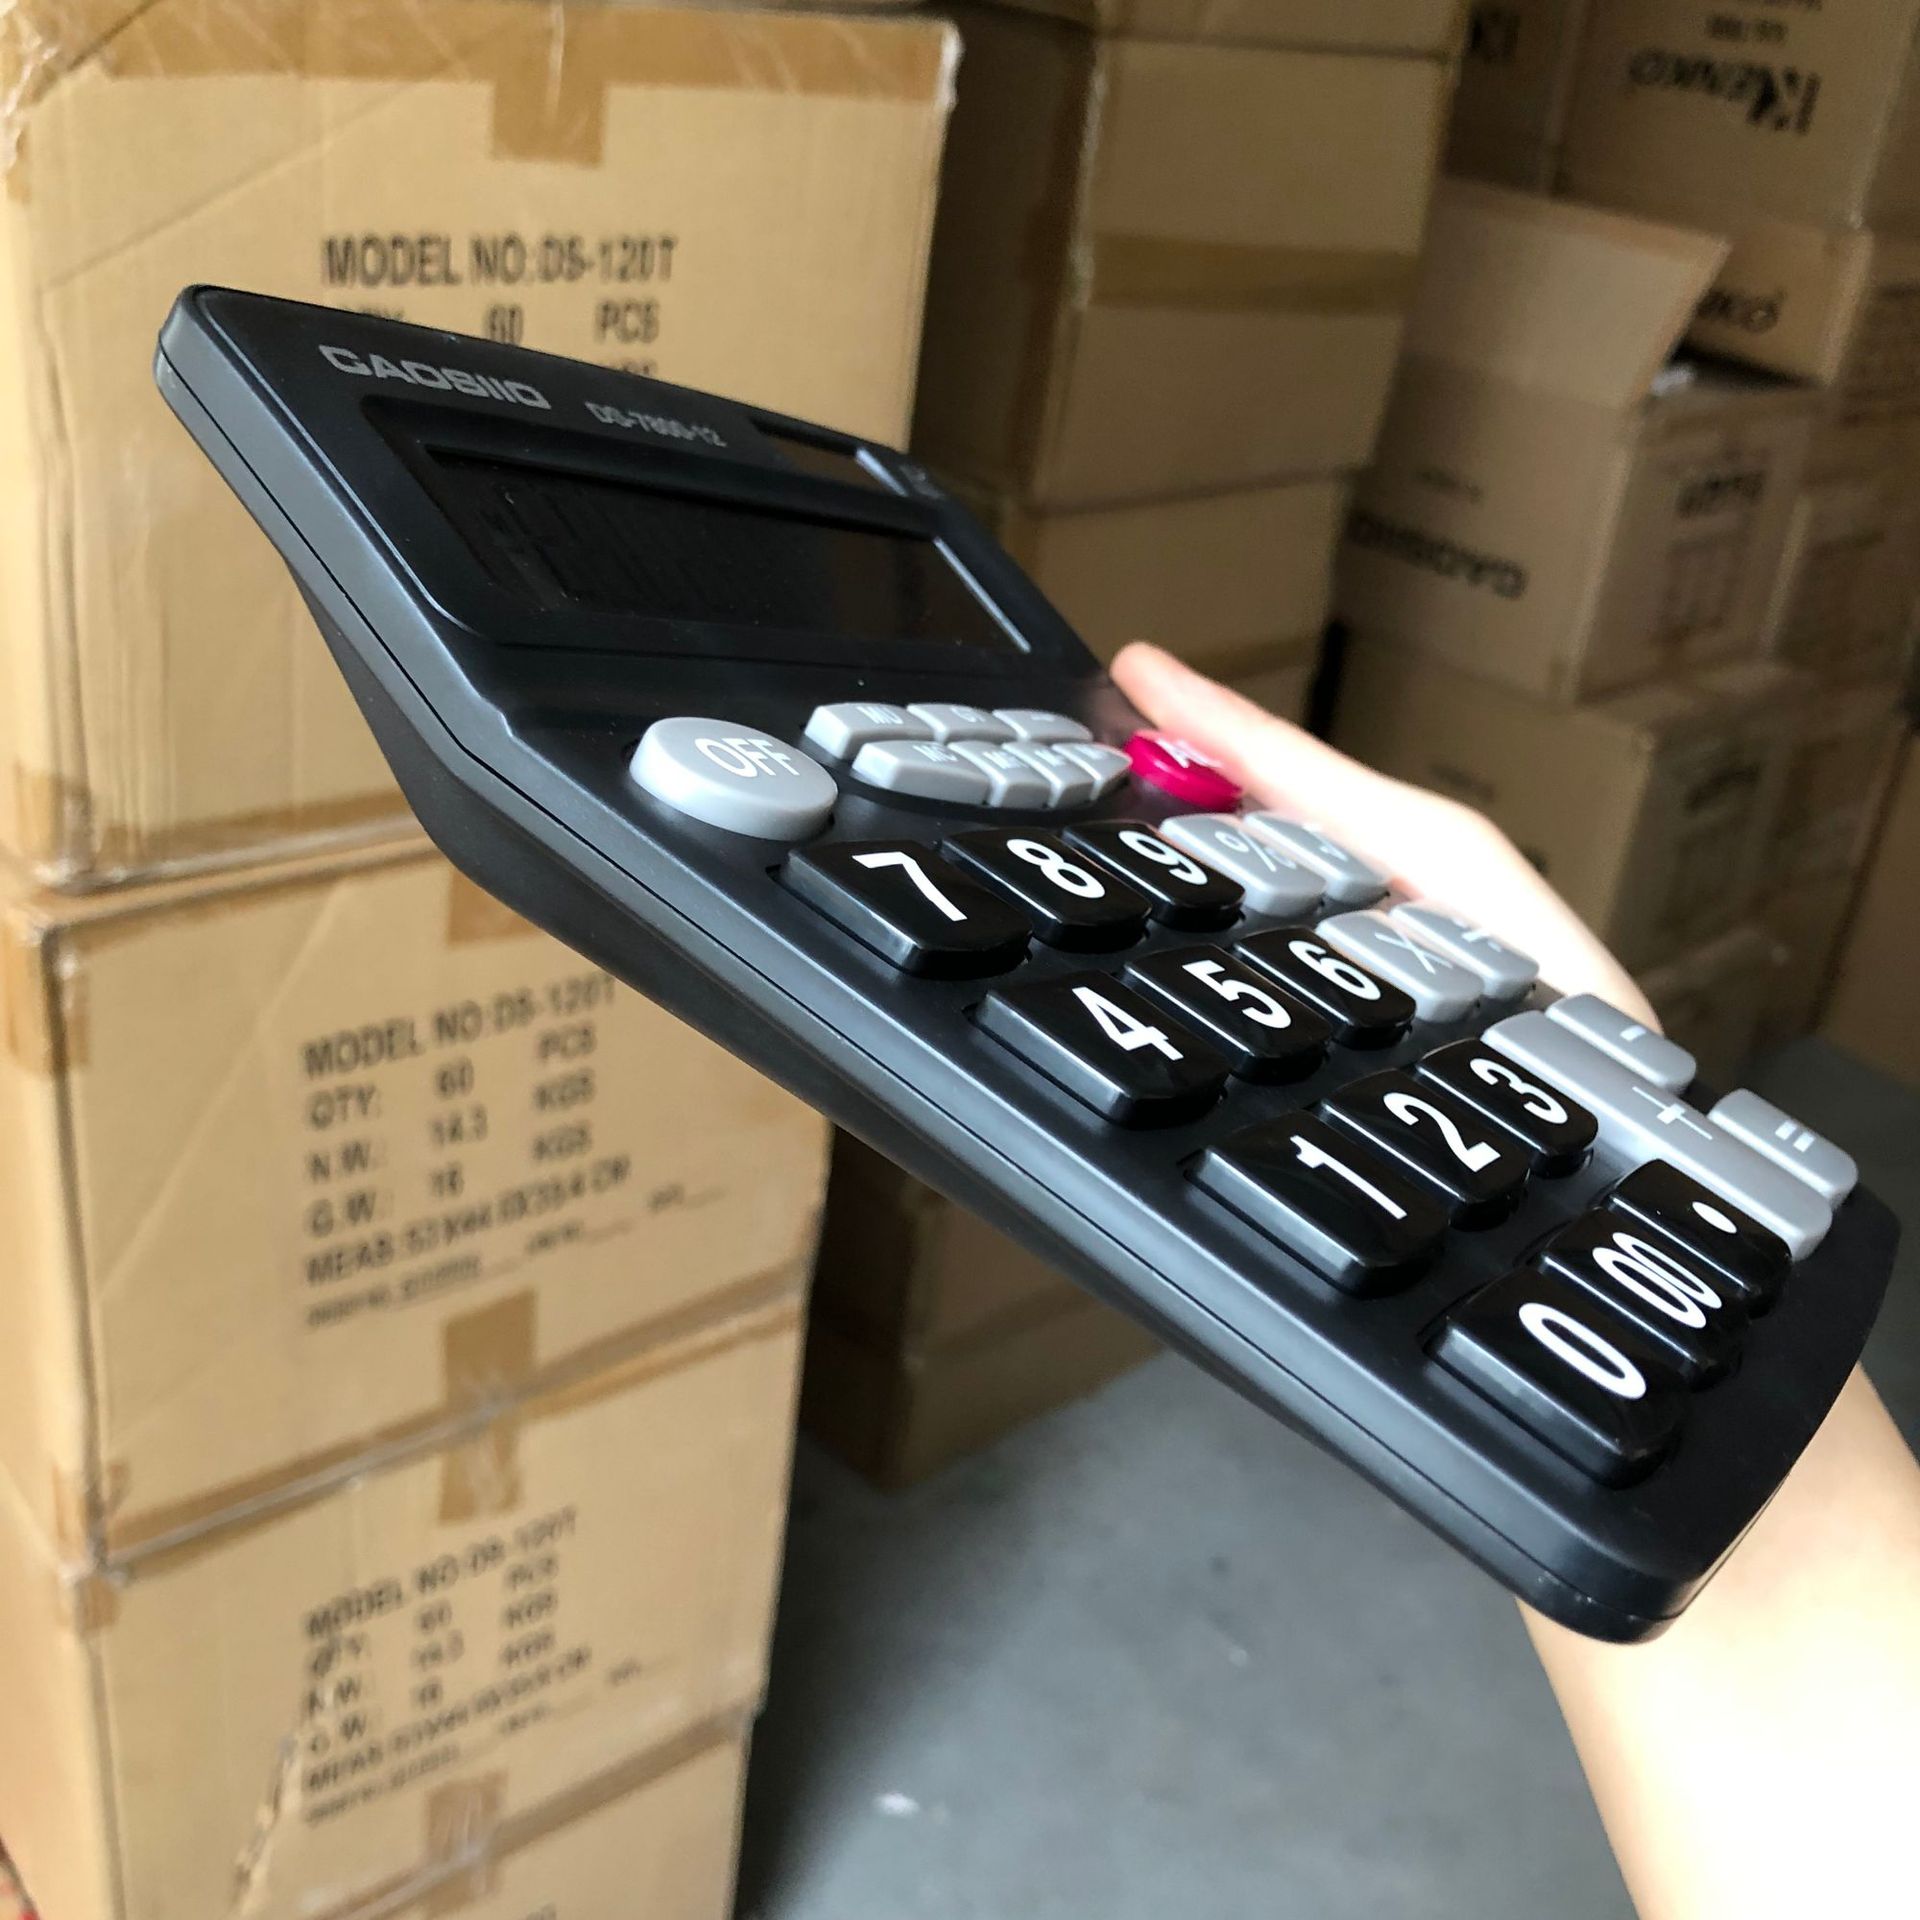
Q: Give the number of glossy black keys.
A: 12